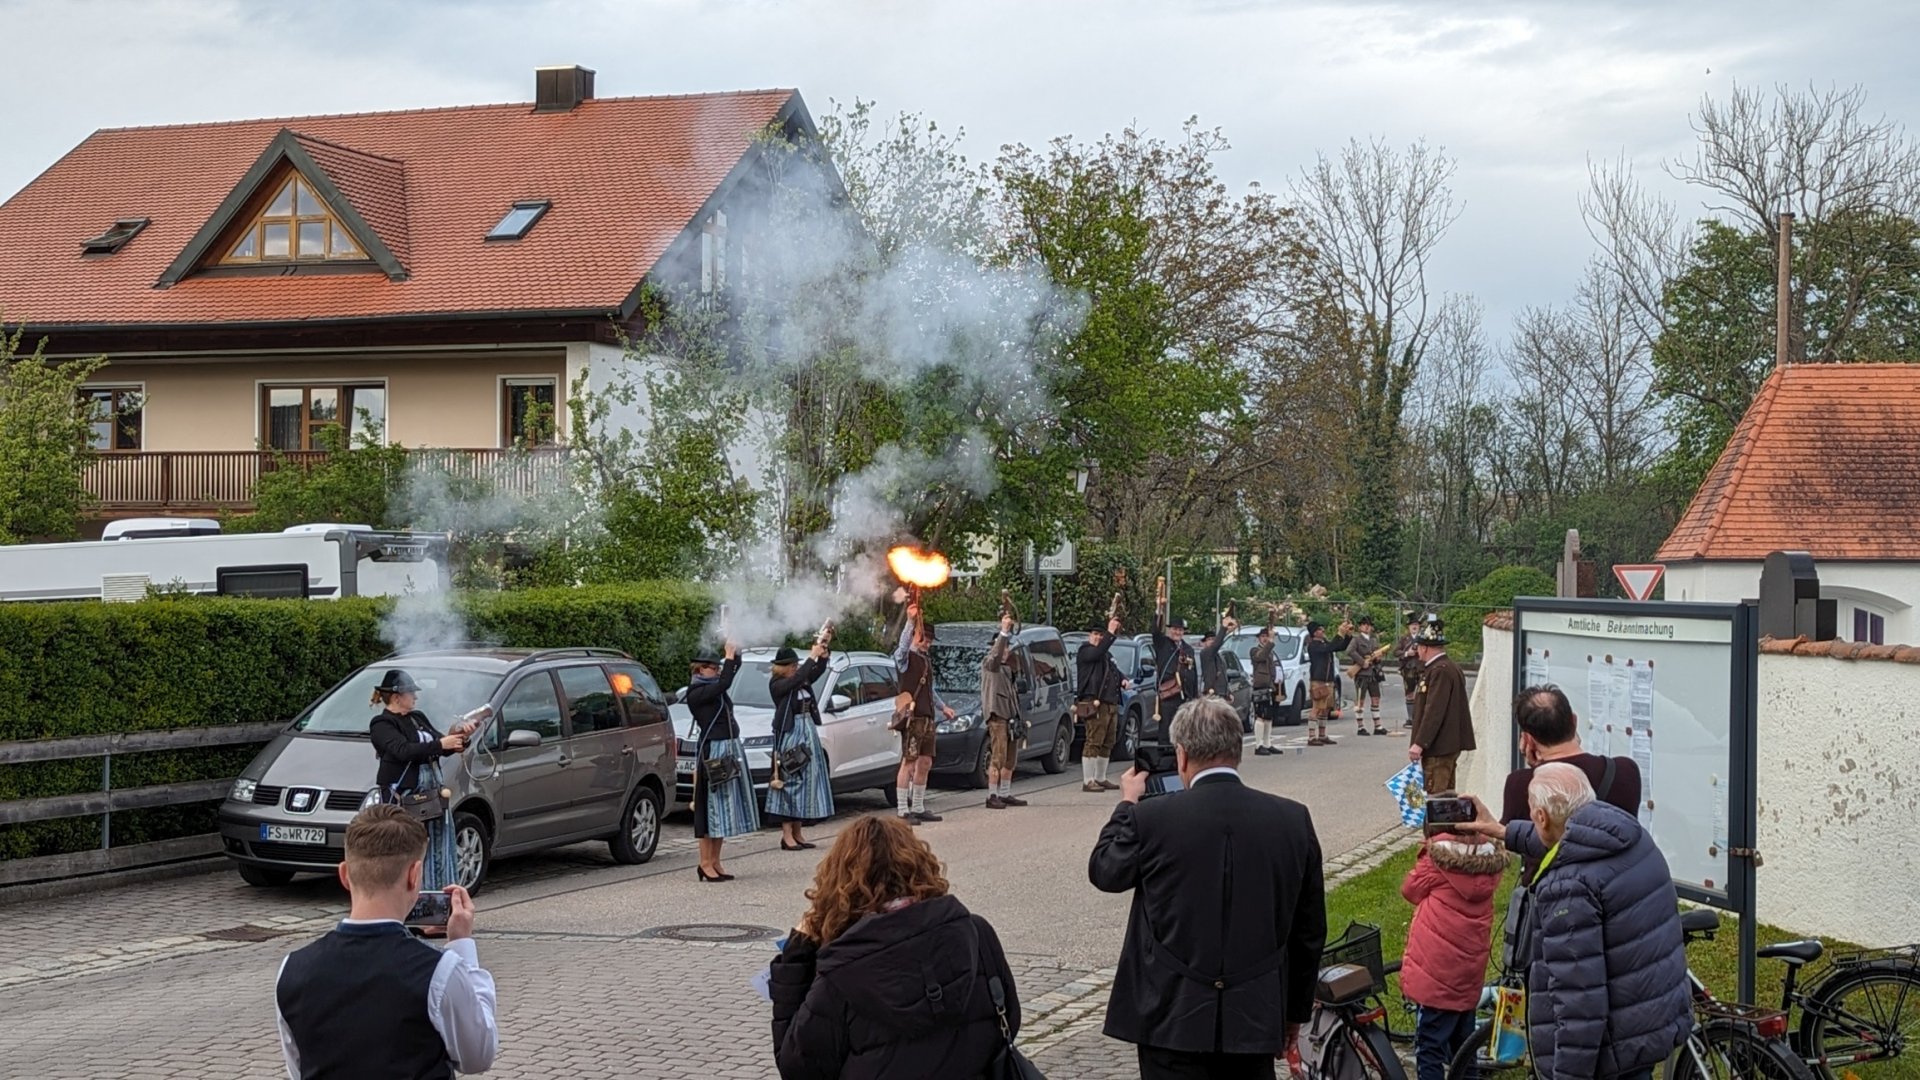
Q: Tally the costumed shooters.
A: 12